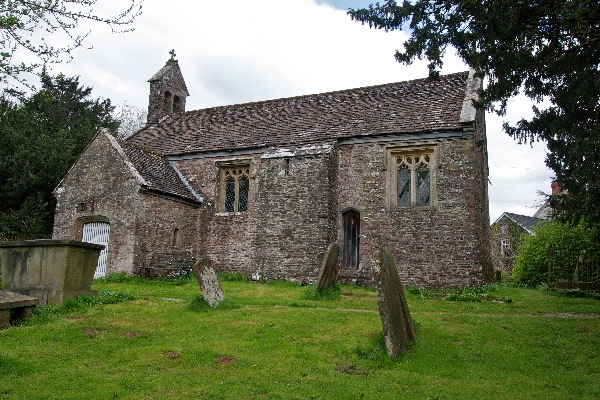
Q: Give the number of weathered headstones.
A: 3